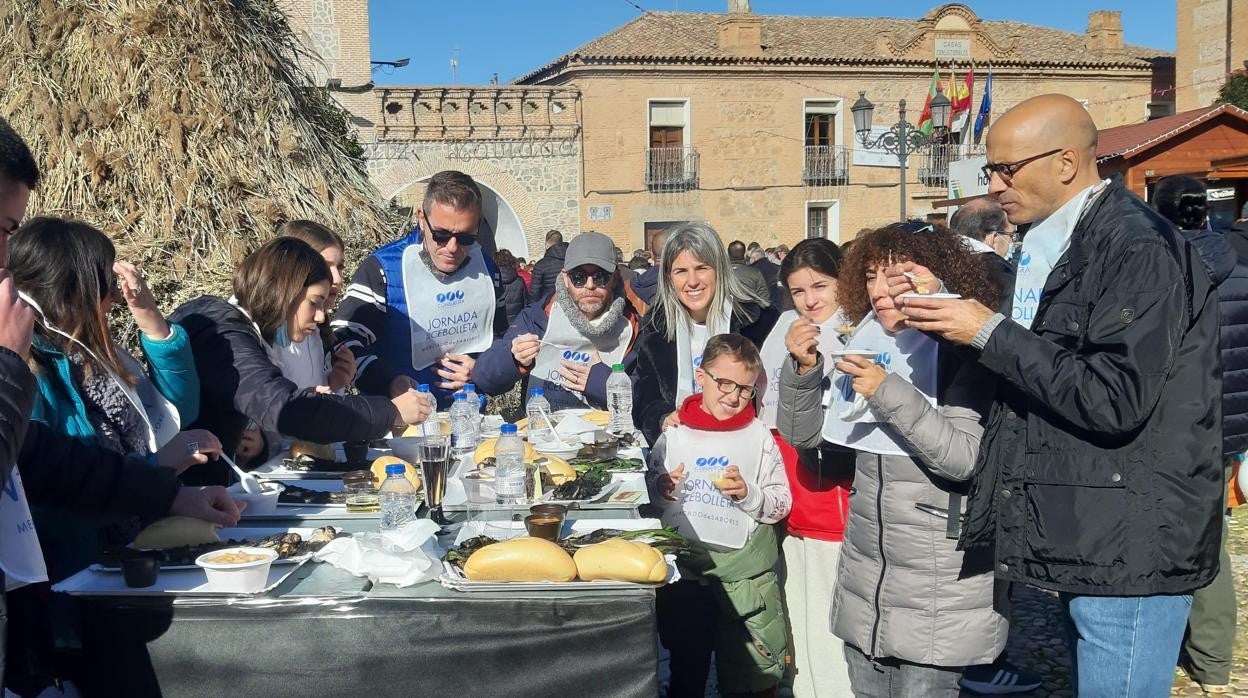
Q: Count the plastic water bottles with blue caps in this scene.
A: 6